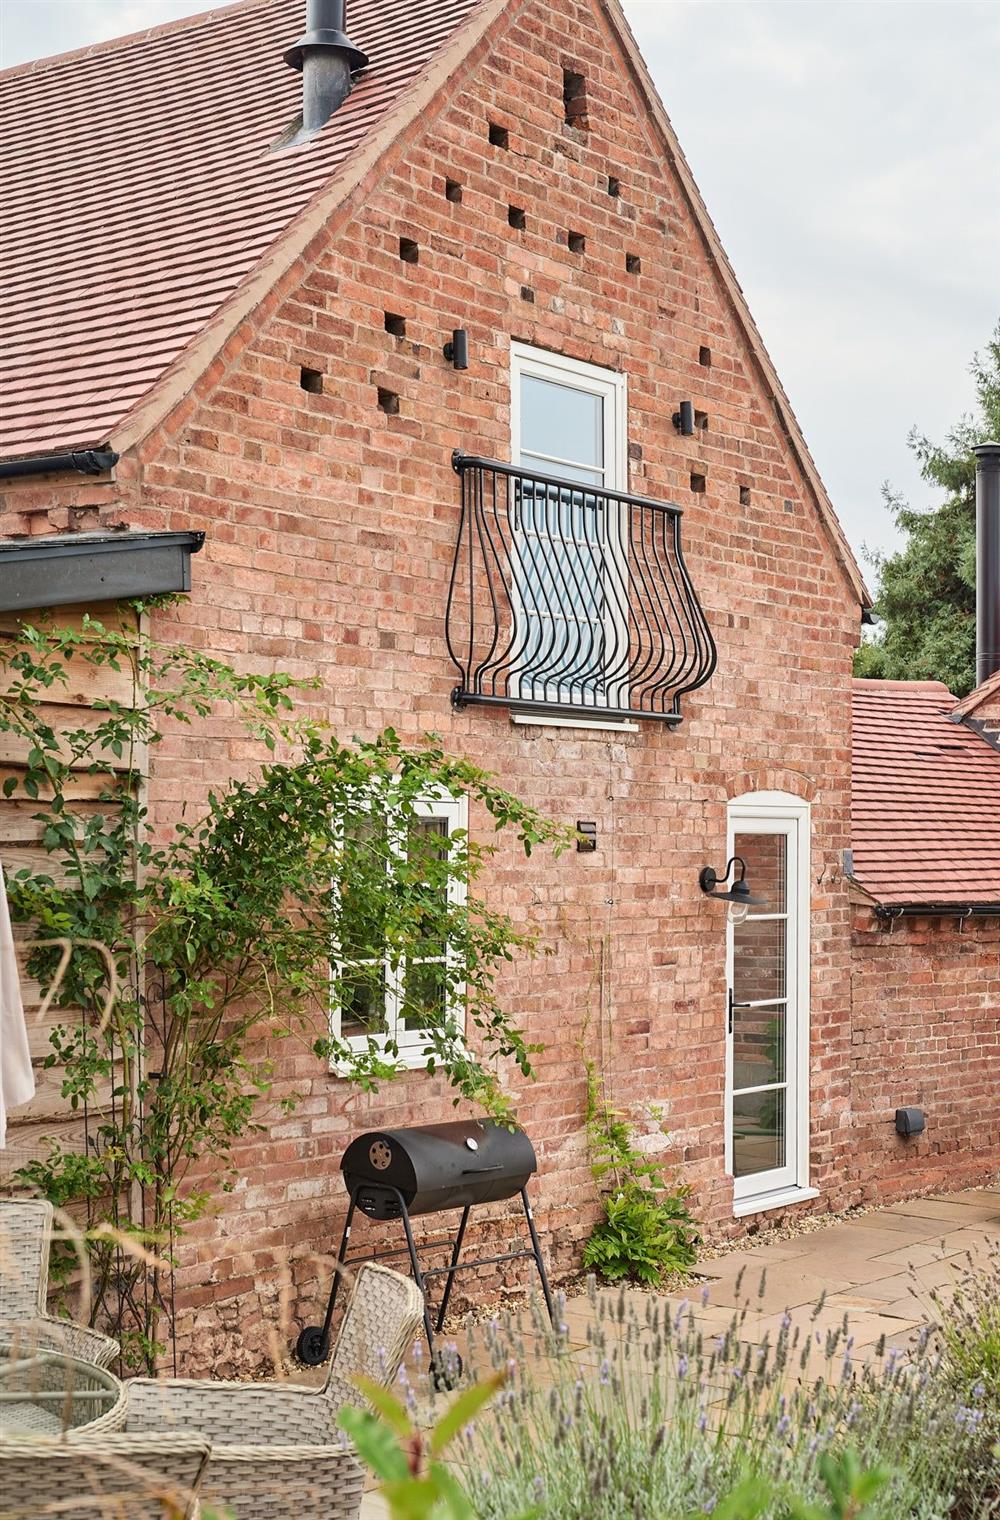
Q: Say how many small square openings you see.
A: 14